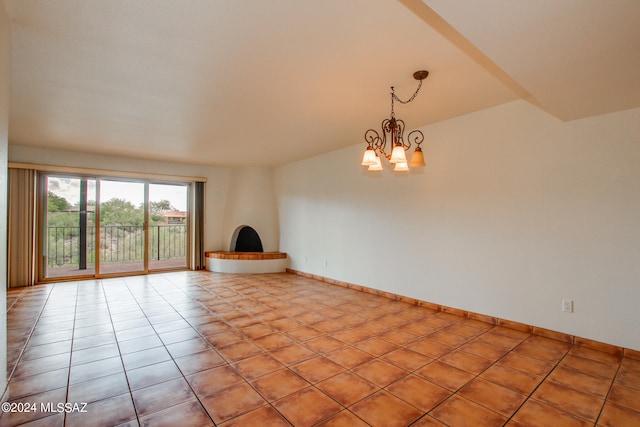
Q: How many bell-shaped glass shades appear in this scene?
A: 5